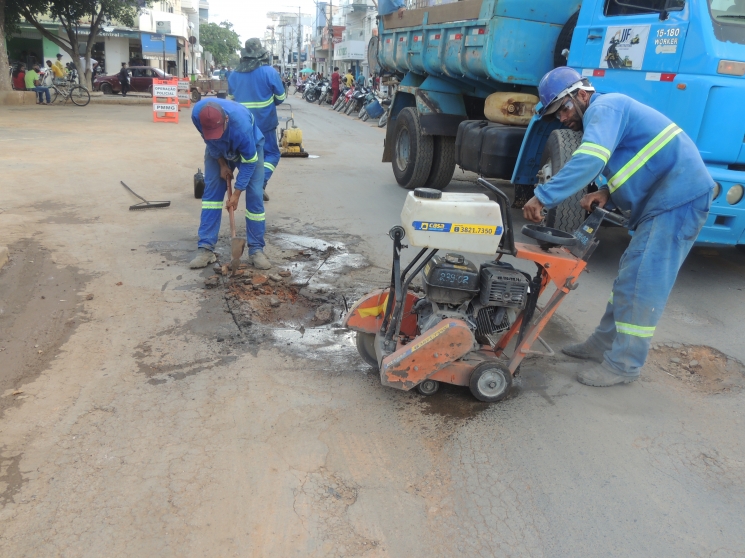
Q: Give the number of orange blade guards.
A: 1